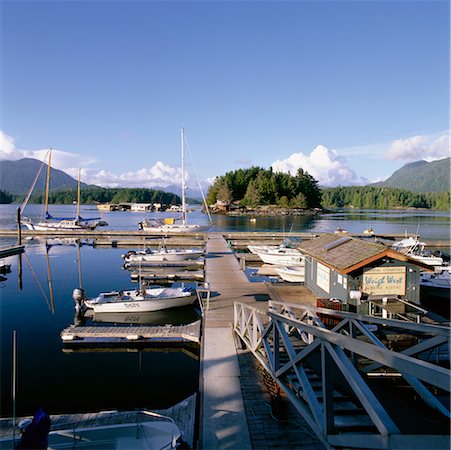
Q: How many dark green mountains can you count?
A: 2